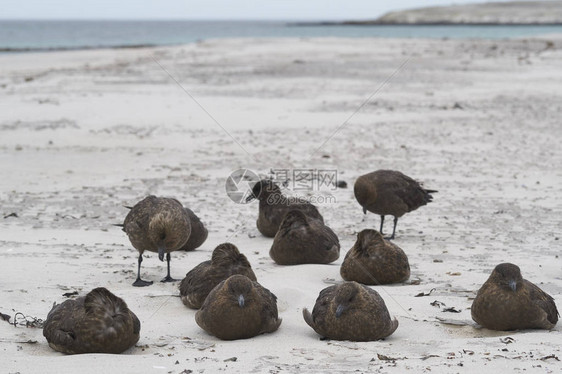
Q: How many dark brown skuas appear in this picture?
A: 11